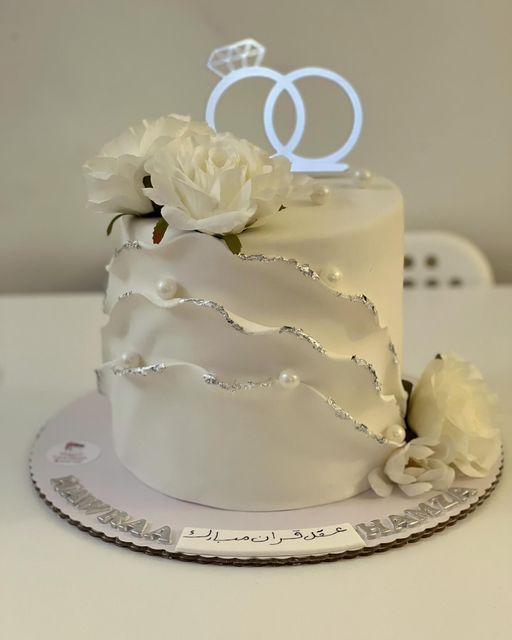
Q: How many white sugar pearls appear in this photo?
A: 7